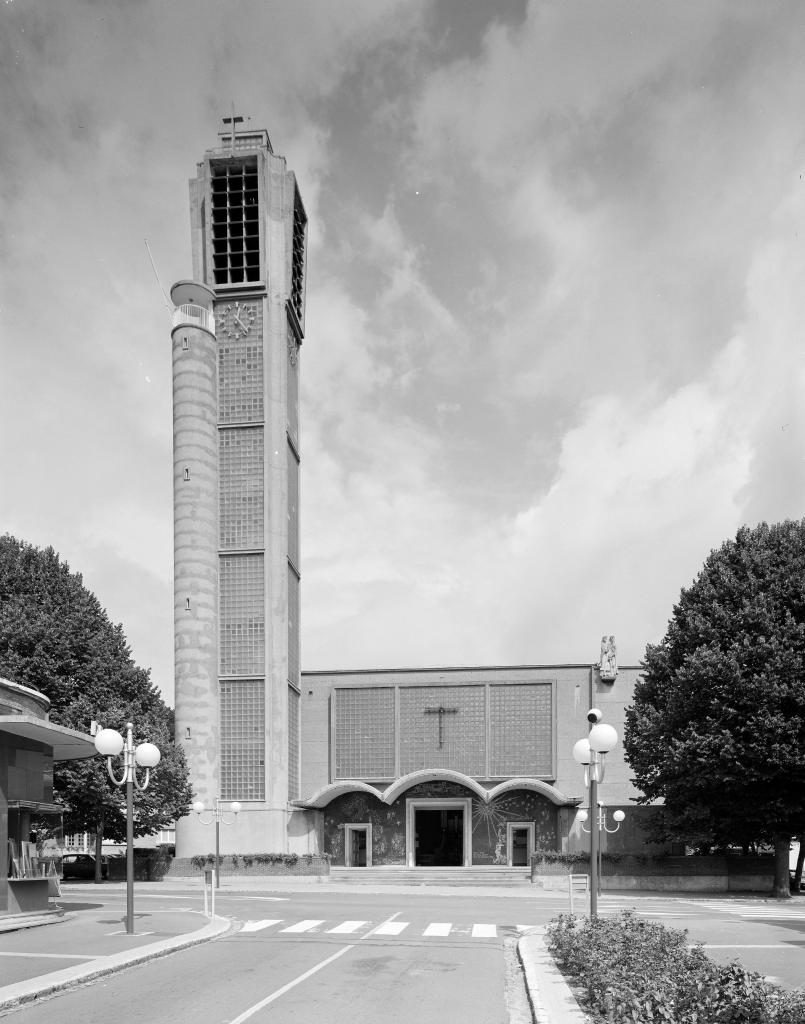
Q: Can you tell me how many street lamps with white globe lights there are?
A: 4